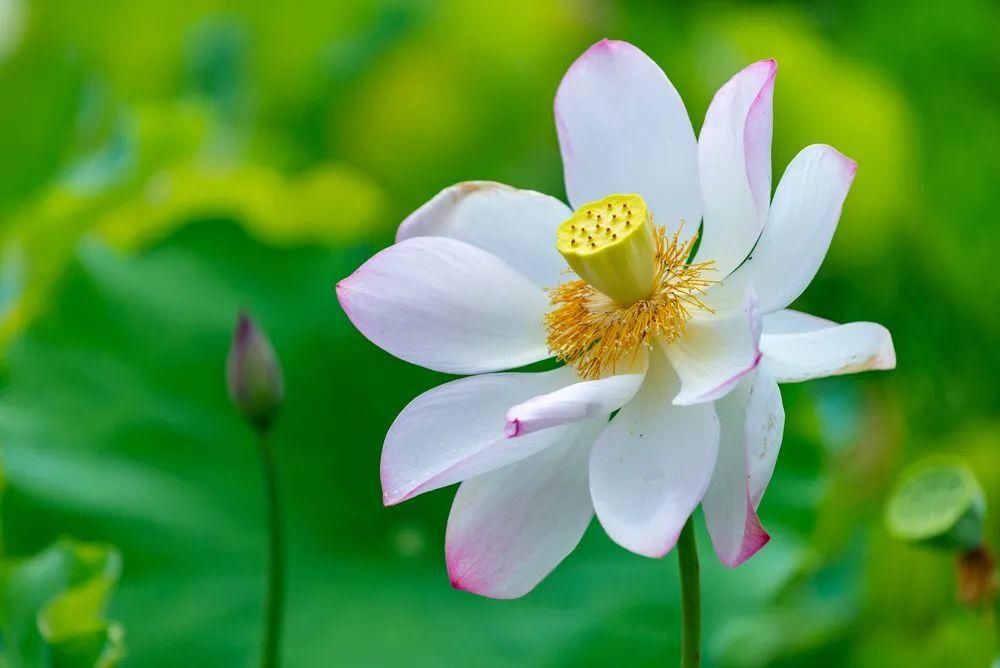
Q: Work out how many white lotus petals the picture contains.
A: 12